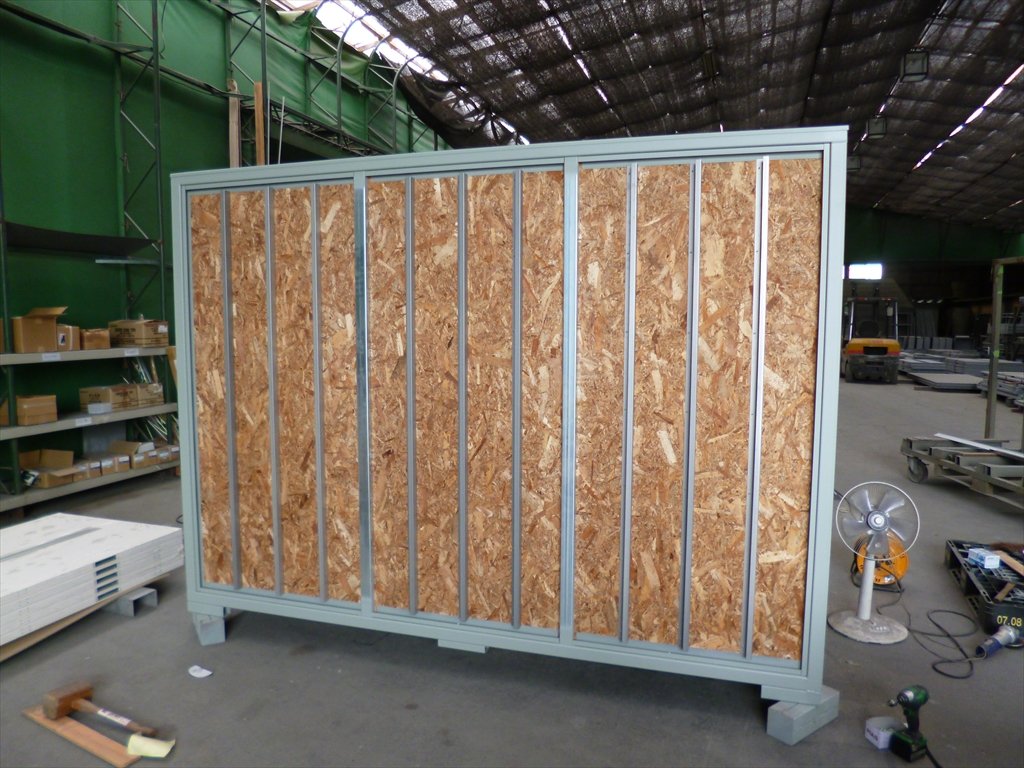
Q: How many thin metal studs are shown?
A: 9